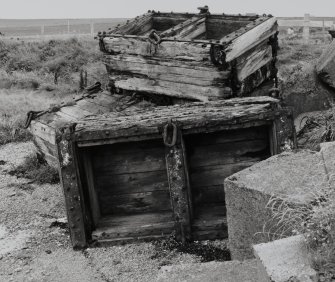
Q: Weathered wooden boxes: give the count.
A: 2